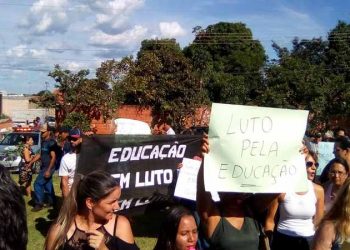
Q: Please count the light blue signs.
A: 1